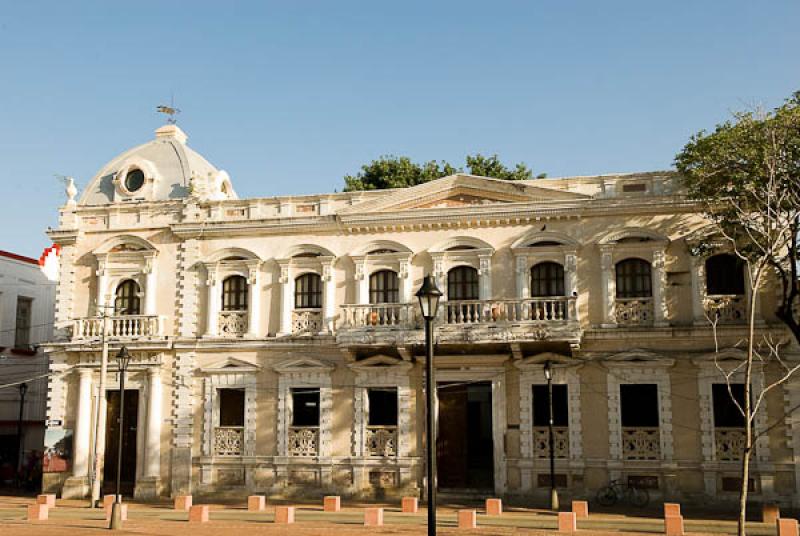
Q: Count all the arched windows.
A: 8